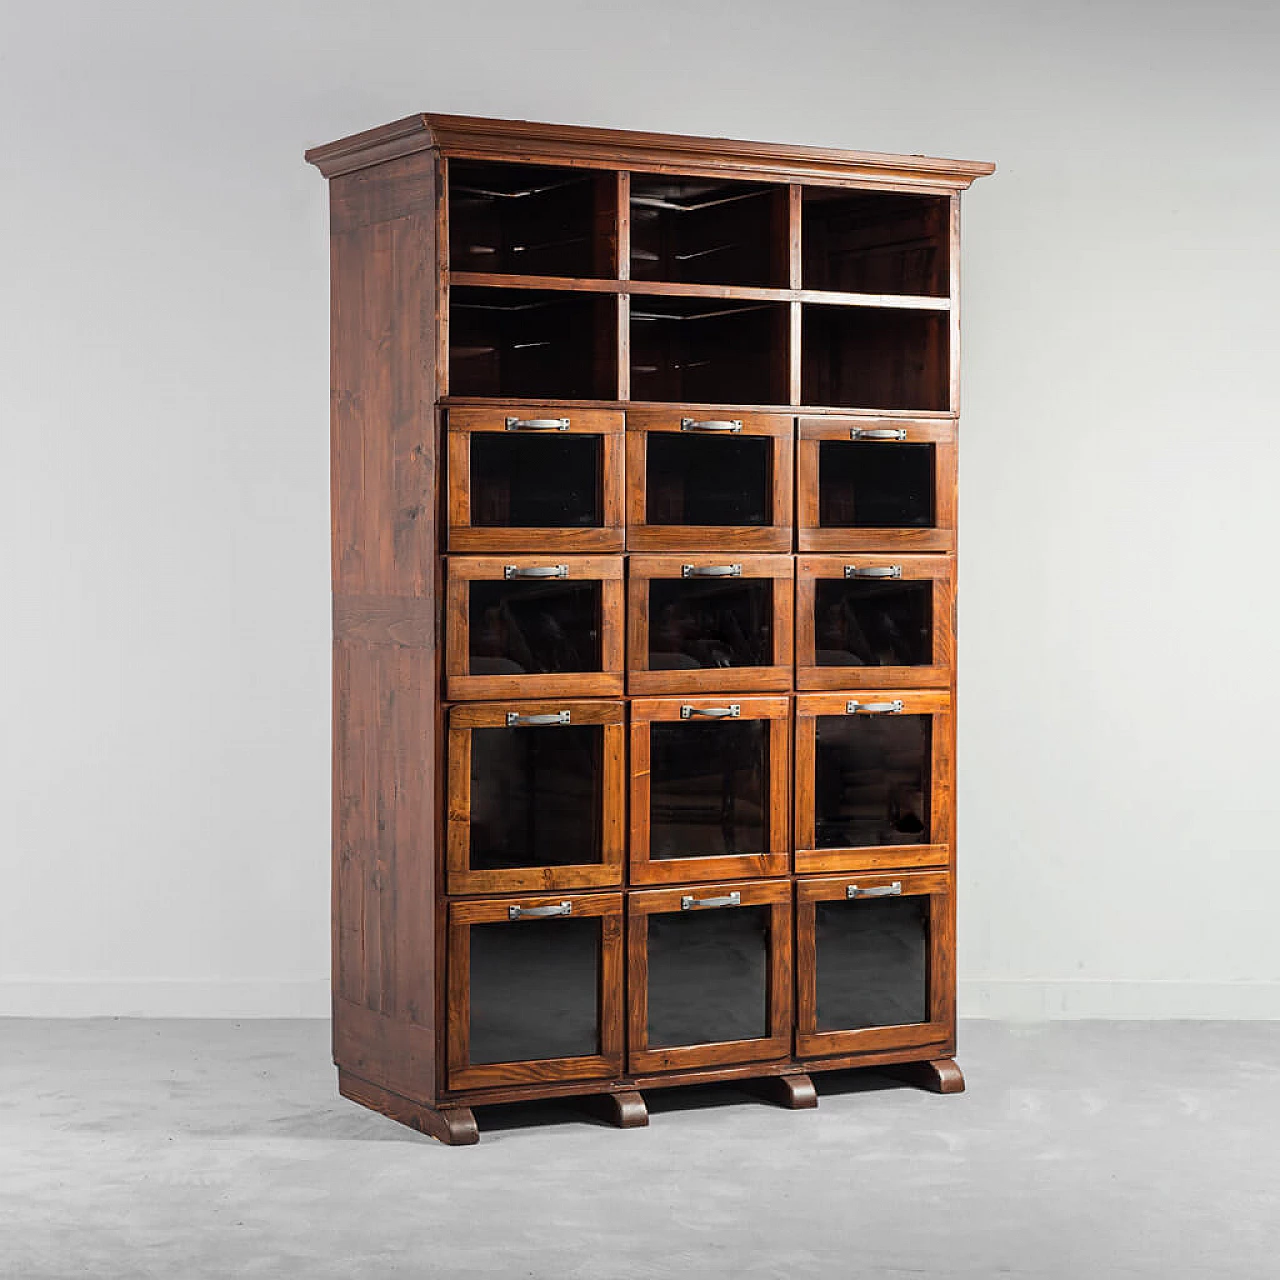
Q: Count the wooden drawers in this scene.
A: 12